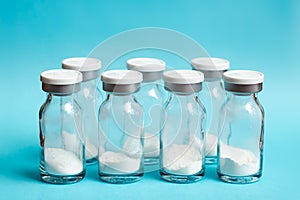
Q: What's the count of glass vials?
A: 7